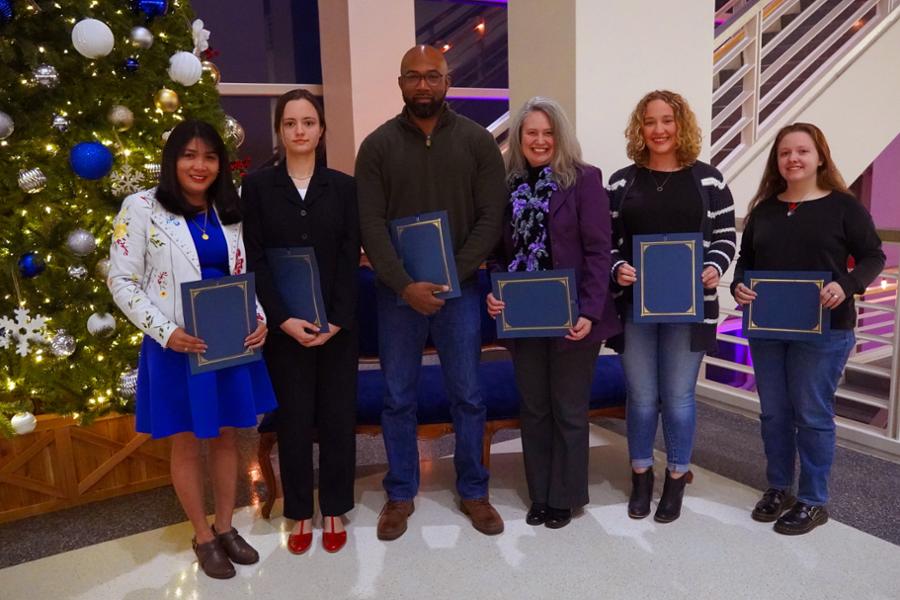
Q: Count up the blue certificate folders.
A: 6